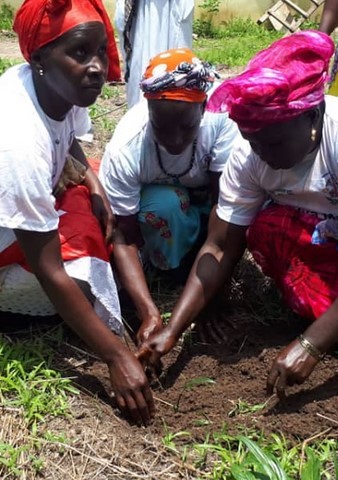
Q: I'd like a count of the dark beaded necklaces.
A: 1